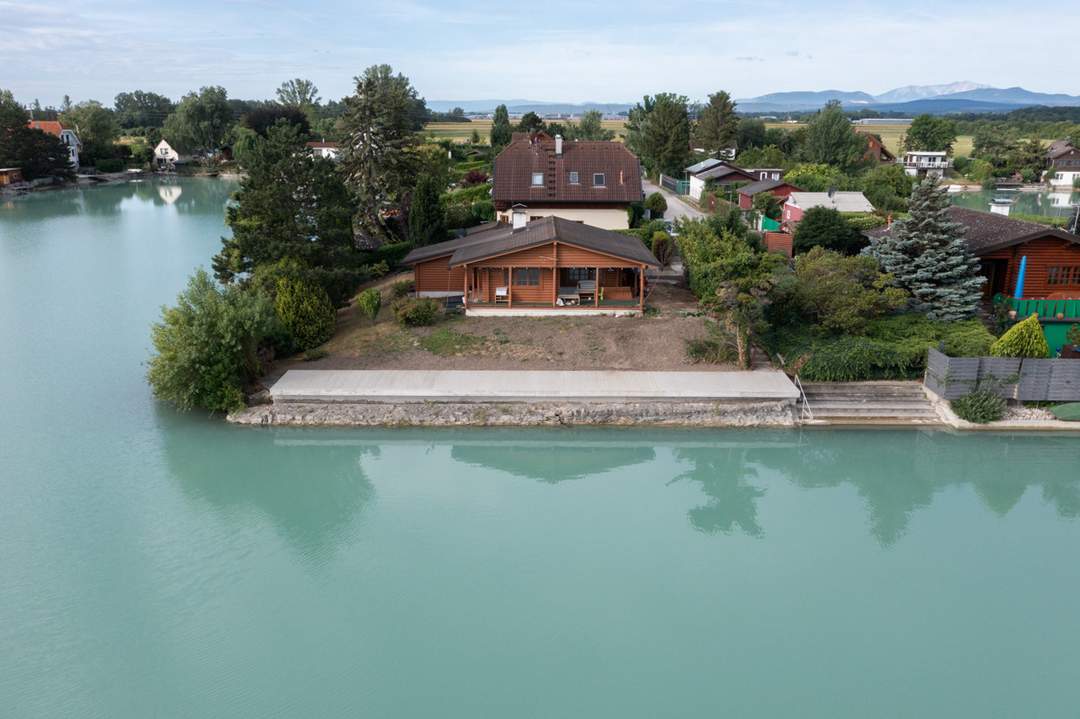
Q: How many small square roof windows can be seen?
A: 3